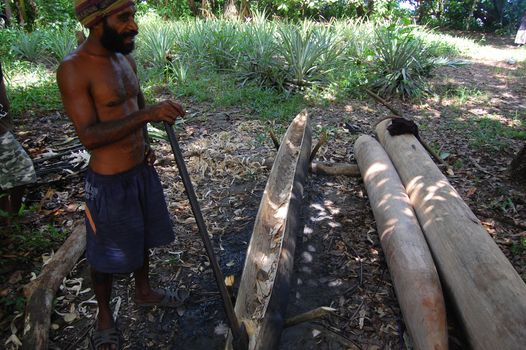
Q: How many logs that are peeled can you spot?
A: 2